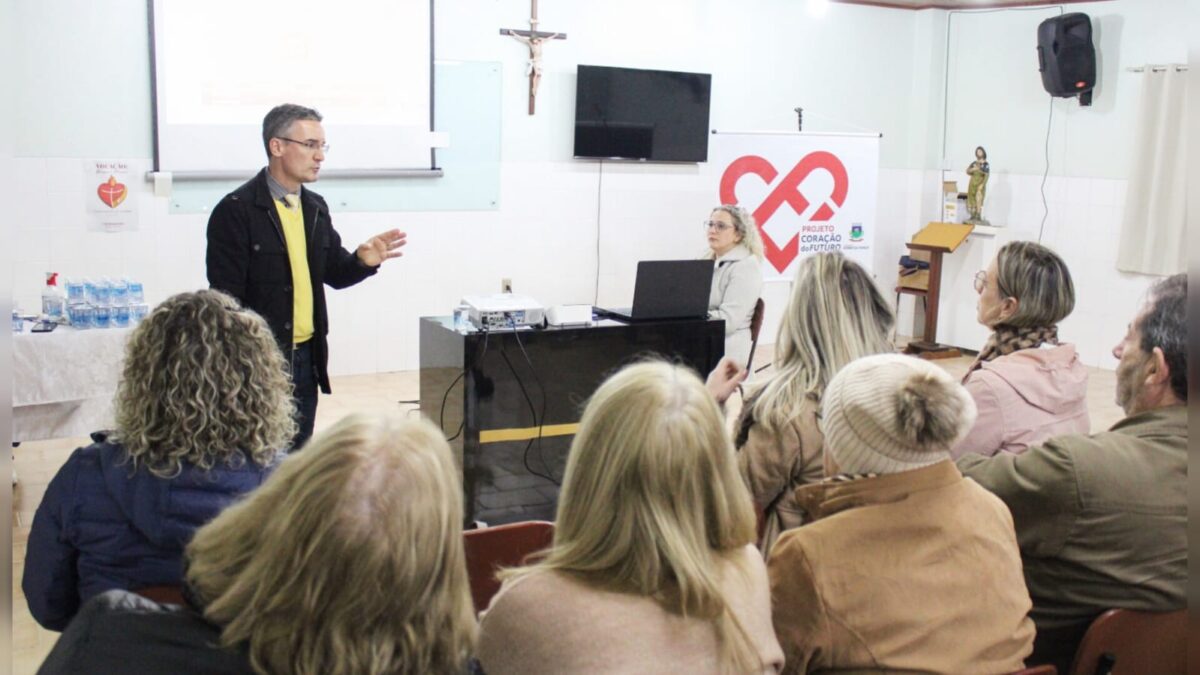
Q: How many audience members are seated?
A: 7